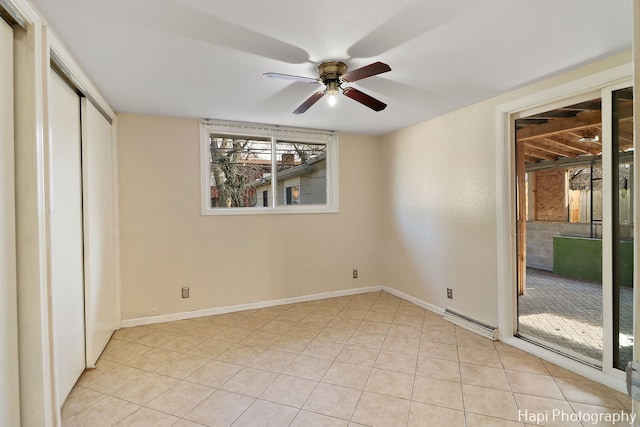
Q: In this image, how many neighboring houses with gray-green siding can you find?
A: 1